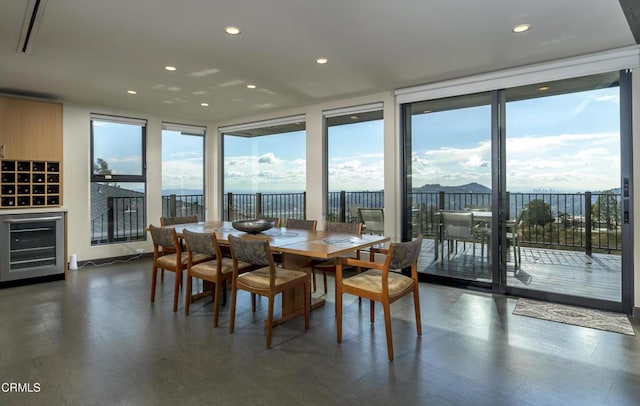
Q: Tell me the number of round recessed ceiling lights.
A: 7